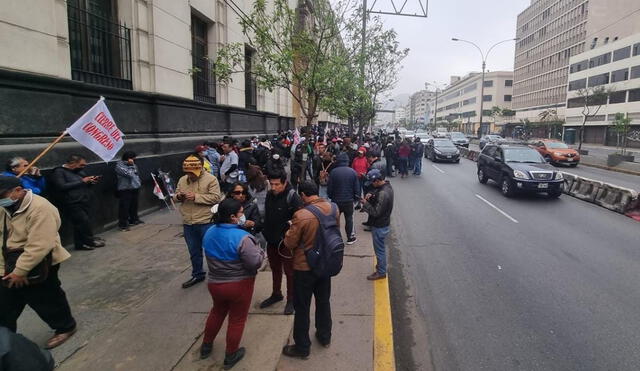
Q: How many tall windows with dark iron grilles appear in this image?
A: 3